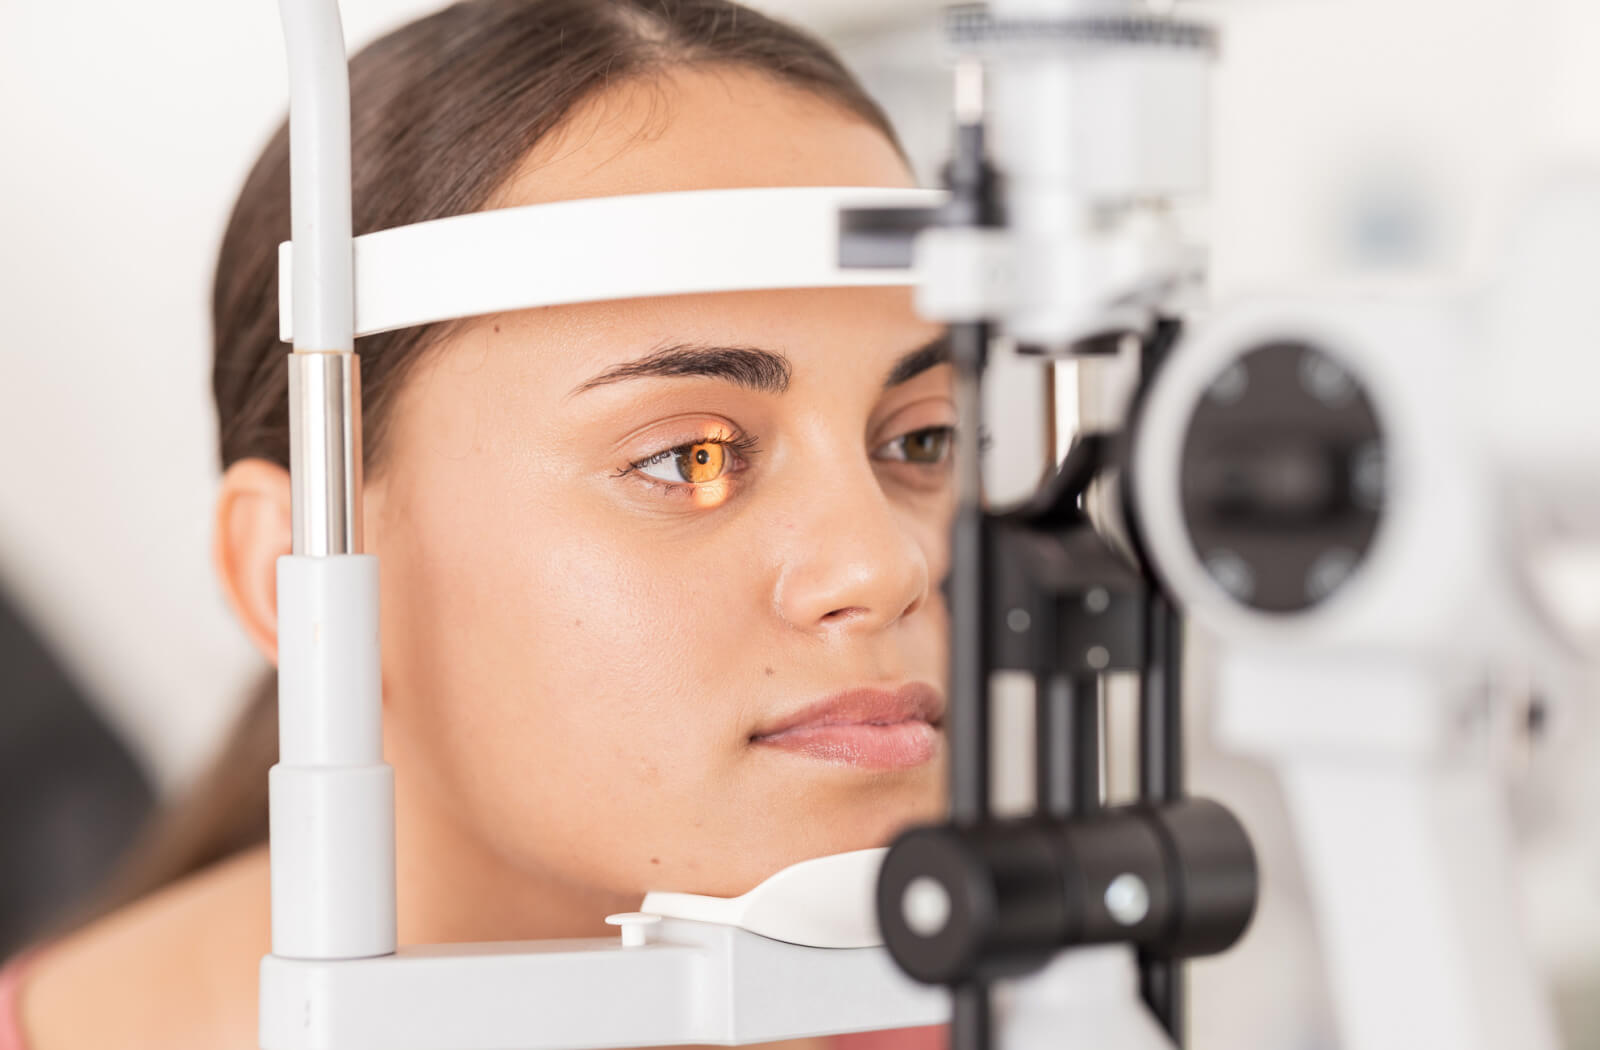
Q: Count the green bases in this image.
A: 0